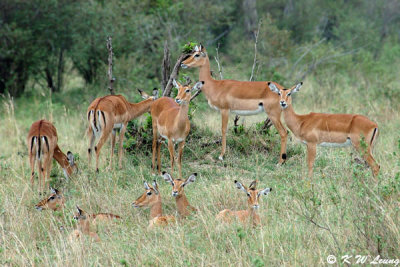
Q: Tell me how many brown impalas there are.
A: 10